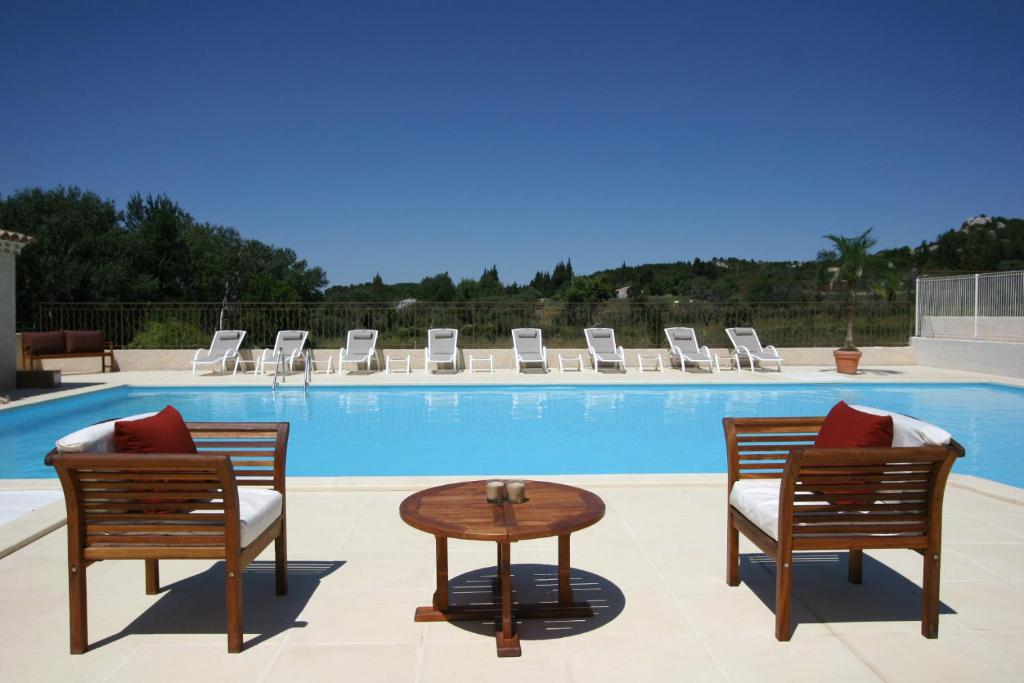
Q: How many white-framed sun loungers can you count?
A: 8